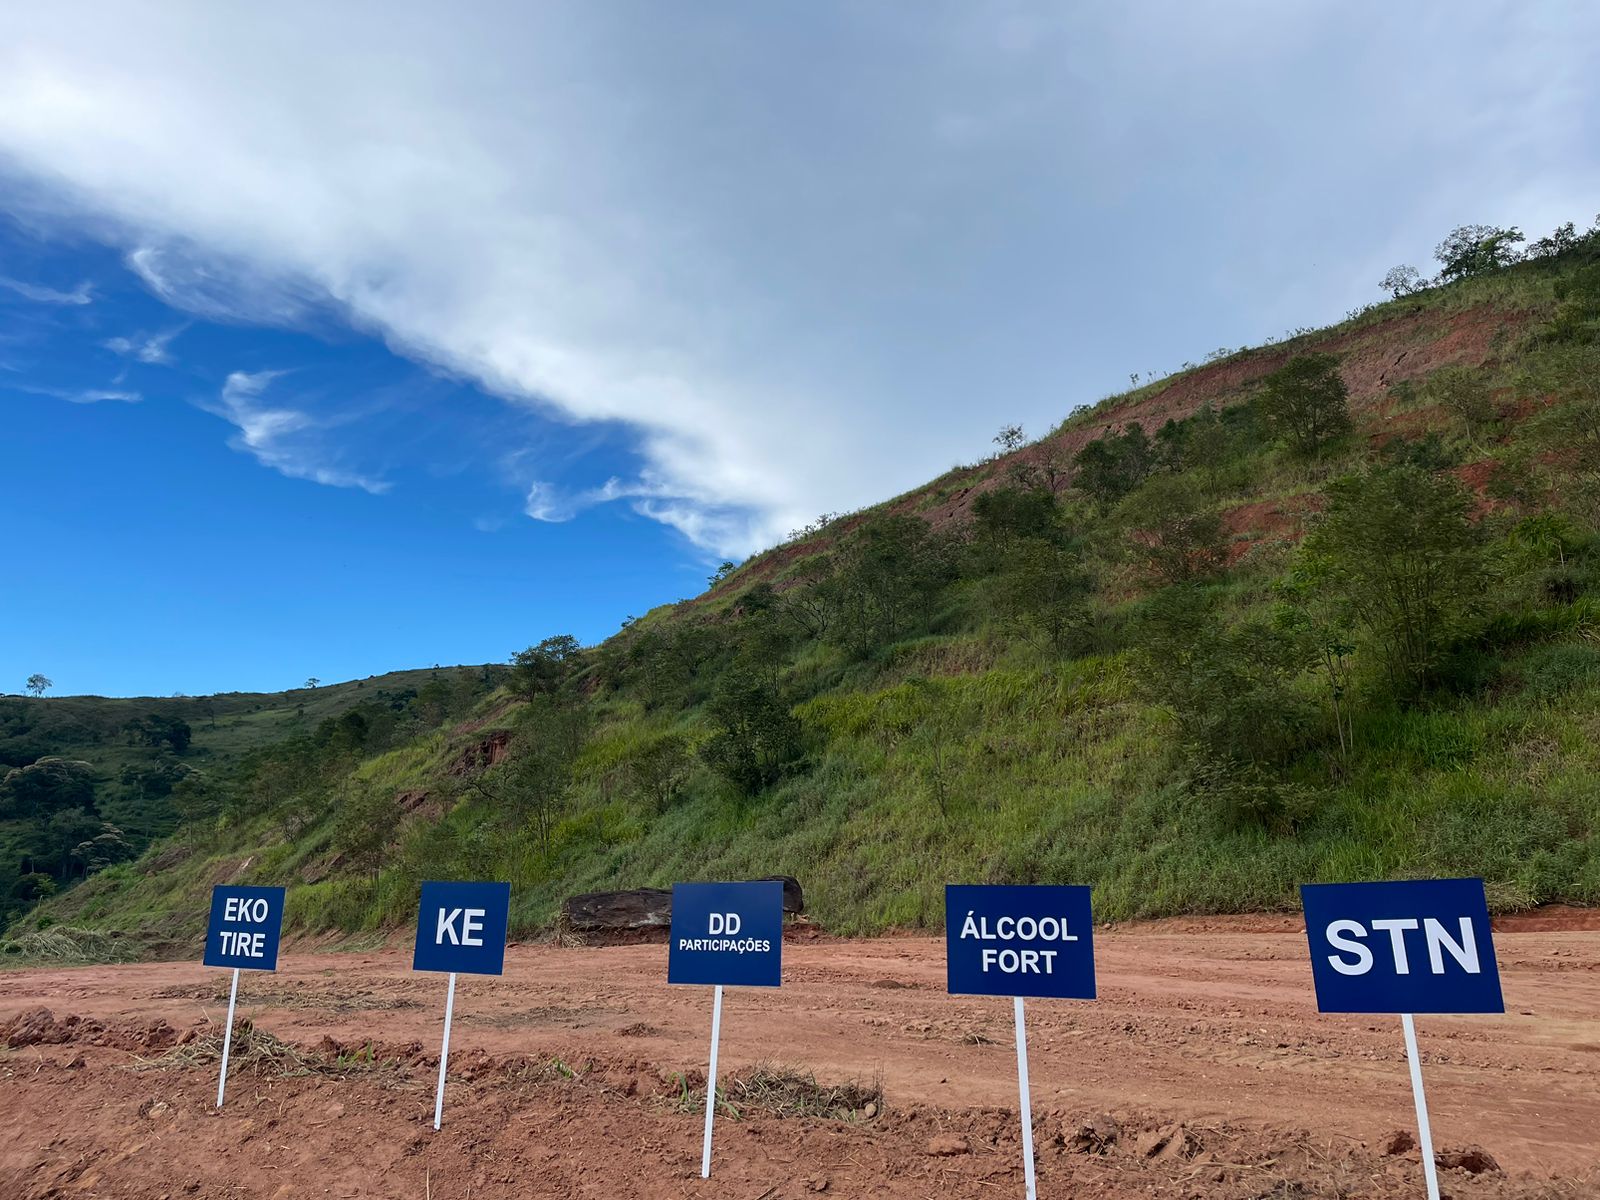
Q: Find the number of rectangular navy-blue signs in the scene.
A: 5